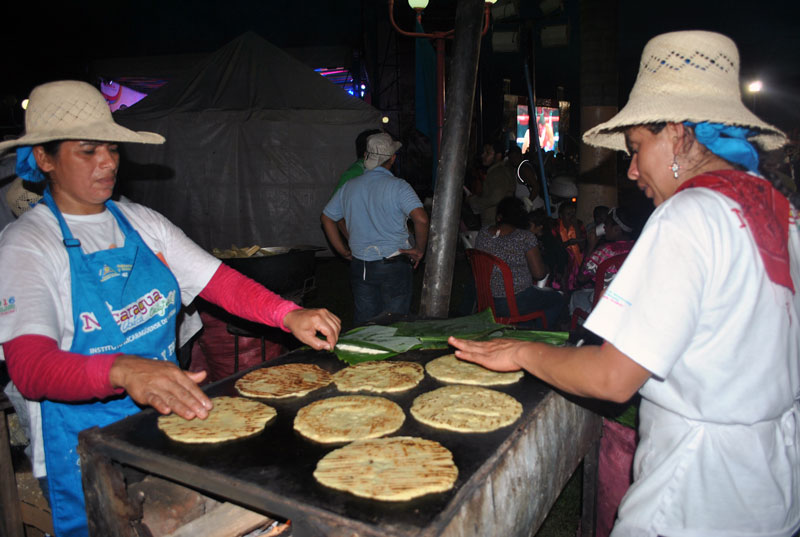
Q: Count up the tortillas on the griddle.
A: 7